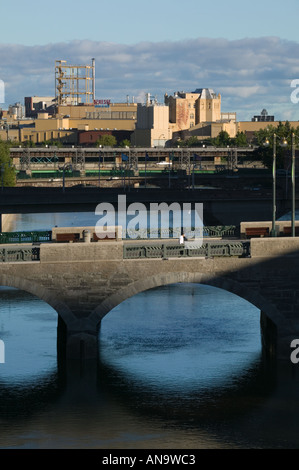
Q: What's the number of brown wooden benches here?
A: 4